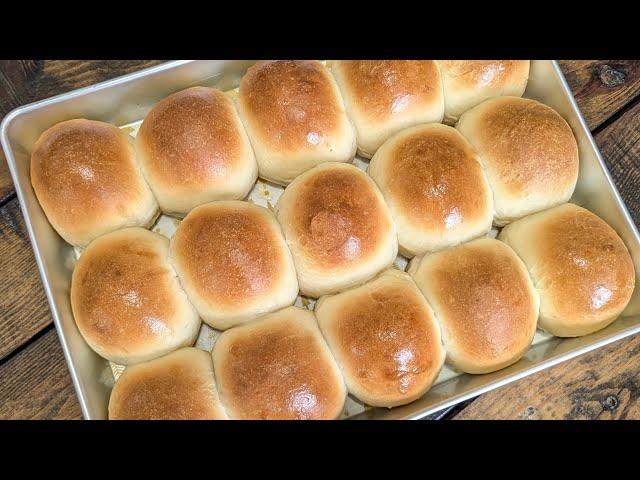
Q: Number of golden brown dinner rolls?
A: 15